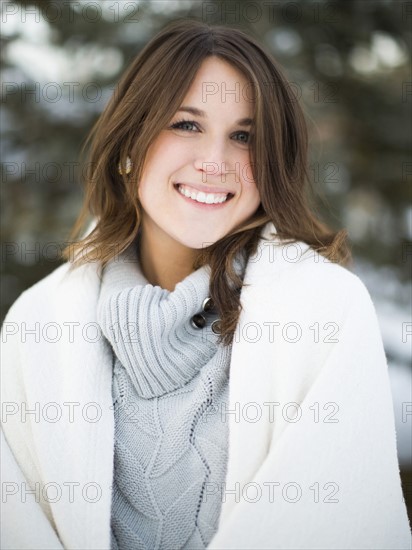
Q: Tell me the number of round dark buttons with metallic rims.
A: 3